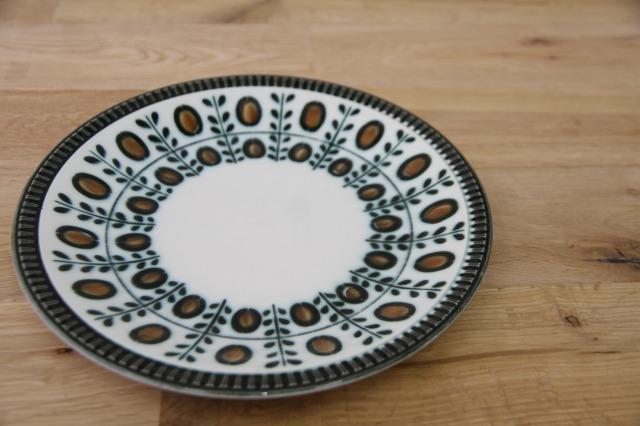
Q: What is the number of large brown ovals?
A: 15